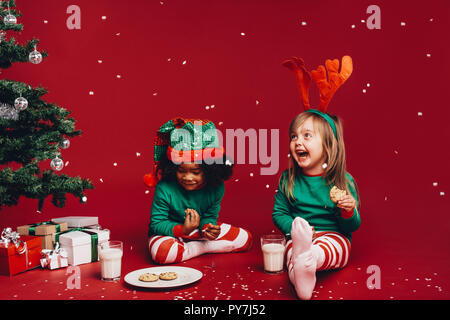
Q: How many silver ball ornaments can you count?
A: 5